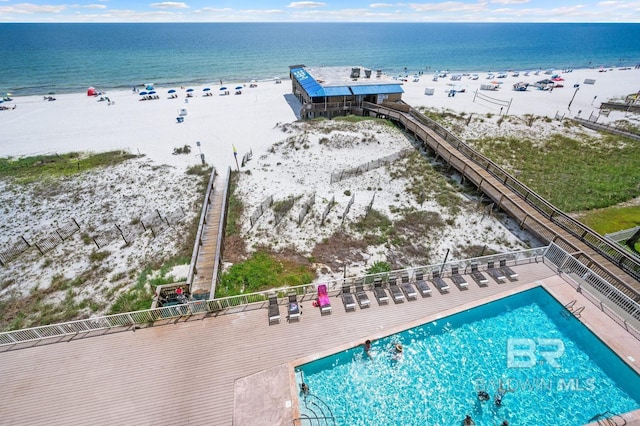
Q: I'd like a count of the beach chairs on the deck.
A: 14